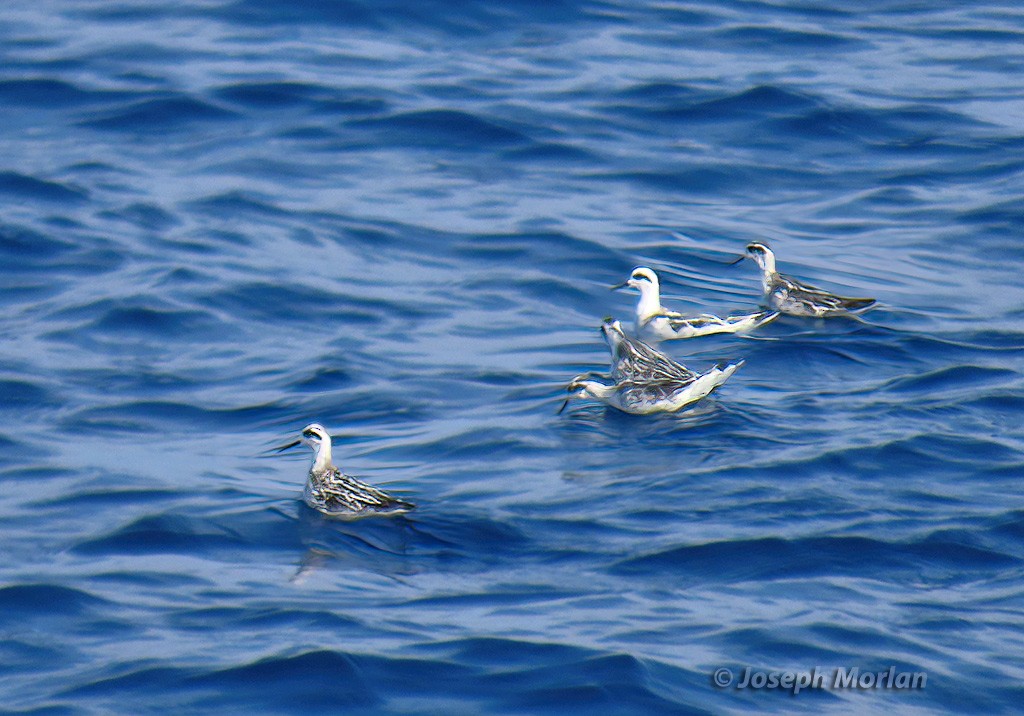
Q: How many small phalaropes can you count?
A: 5